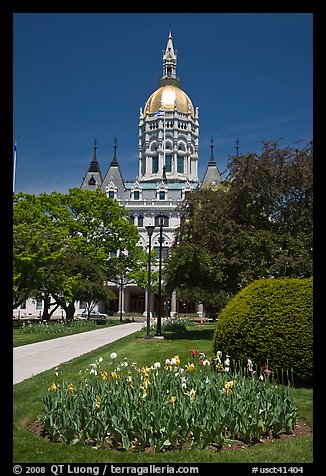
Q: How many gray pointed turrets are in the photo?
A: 4